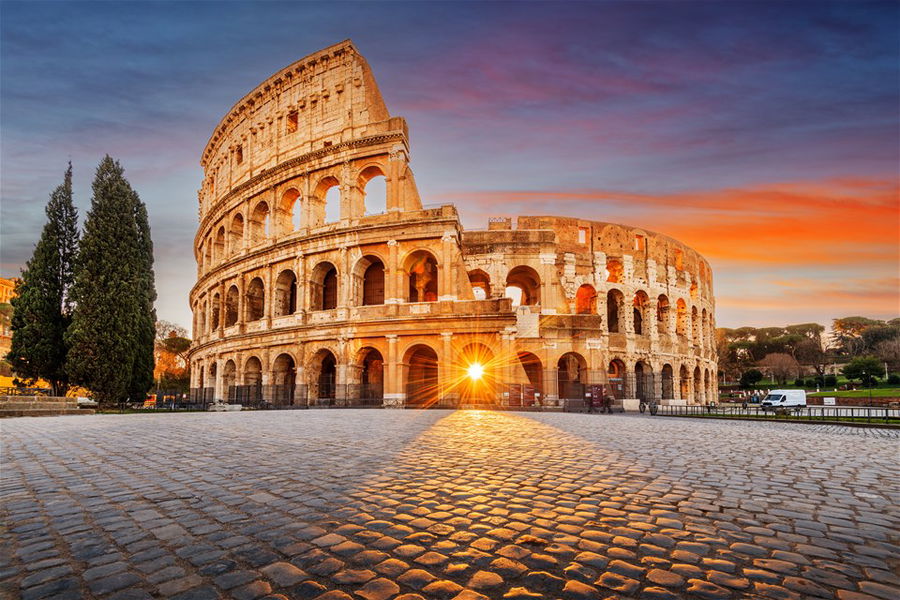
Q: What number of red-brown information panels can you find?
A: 3